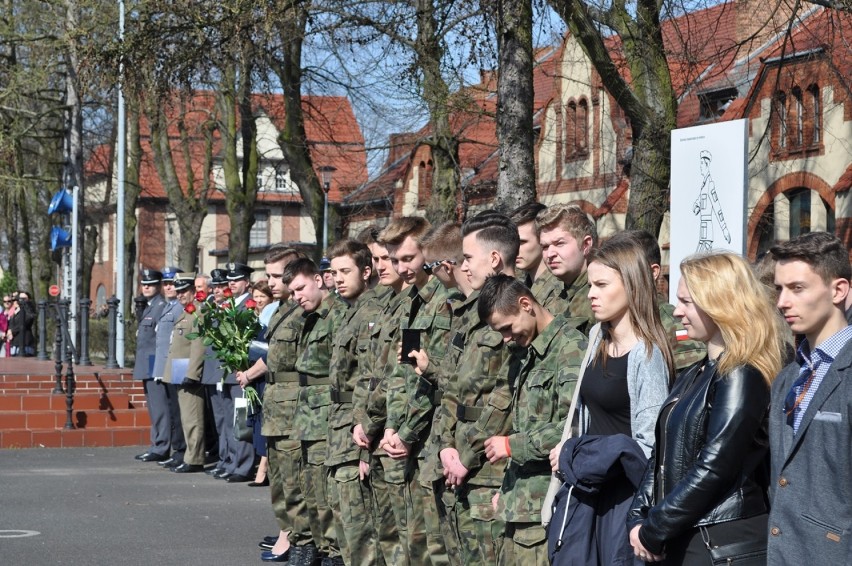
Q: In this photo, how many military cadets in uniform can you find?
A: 11